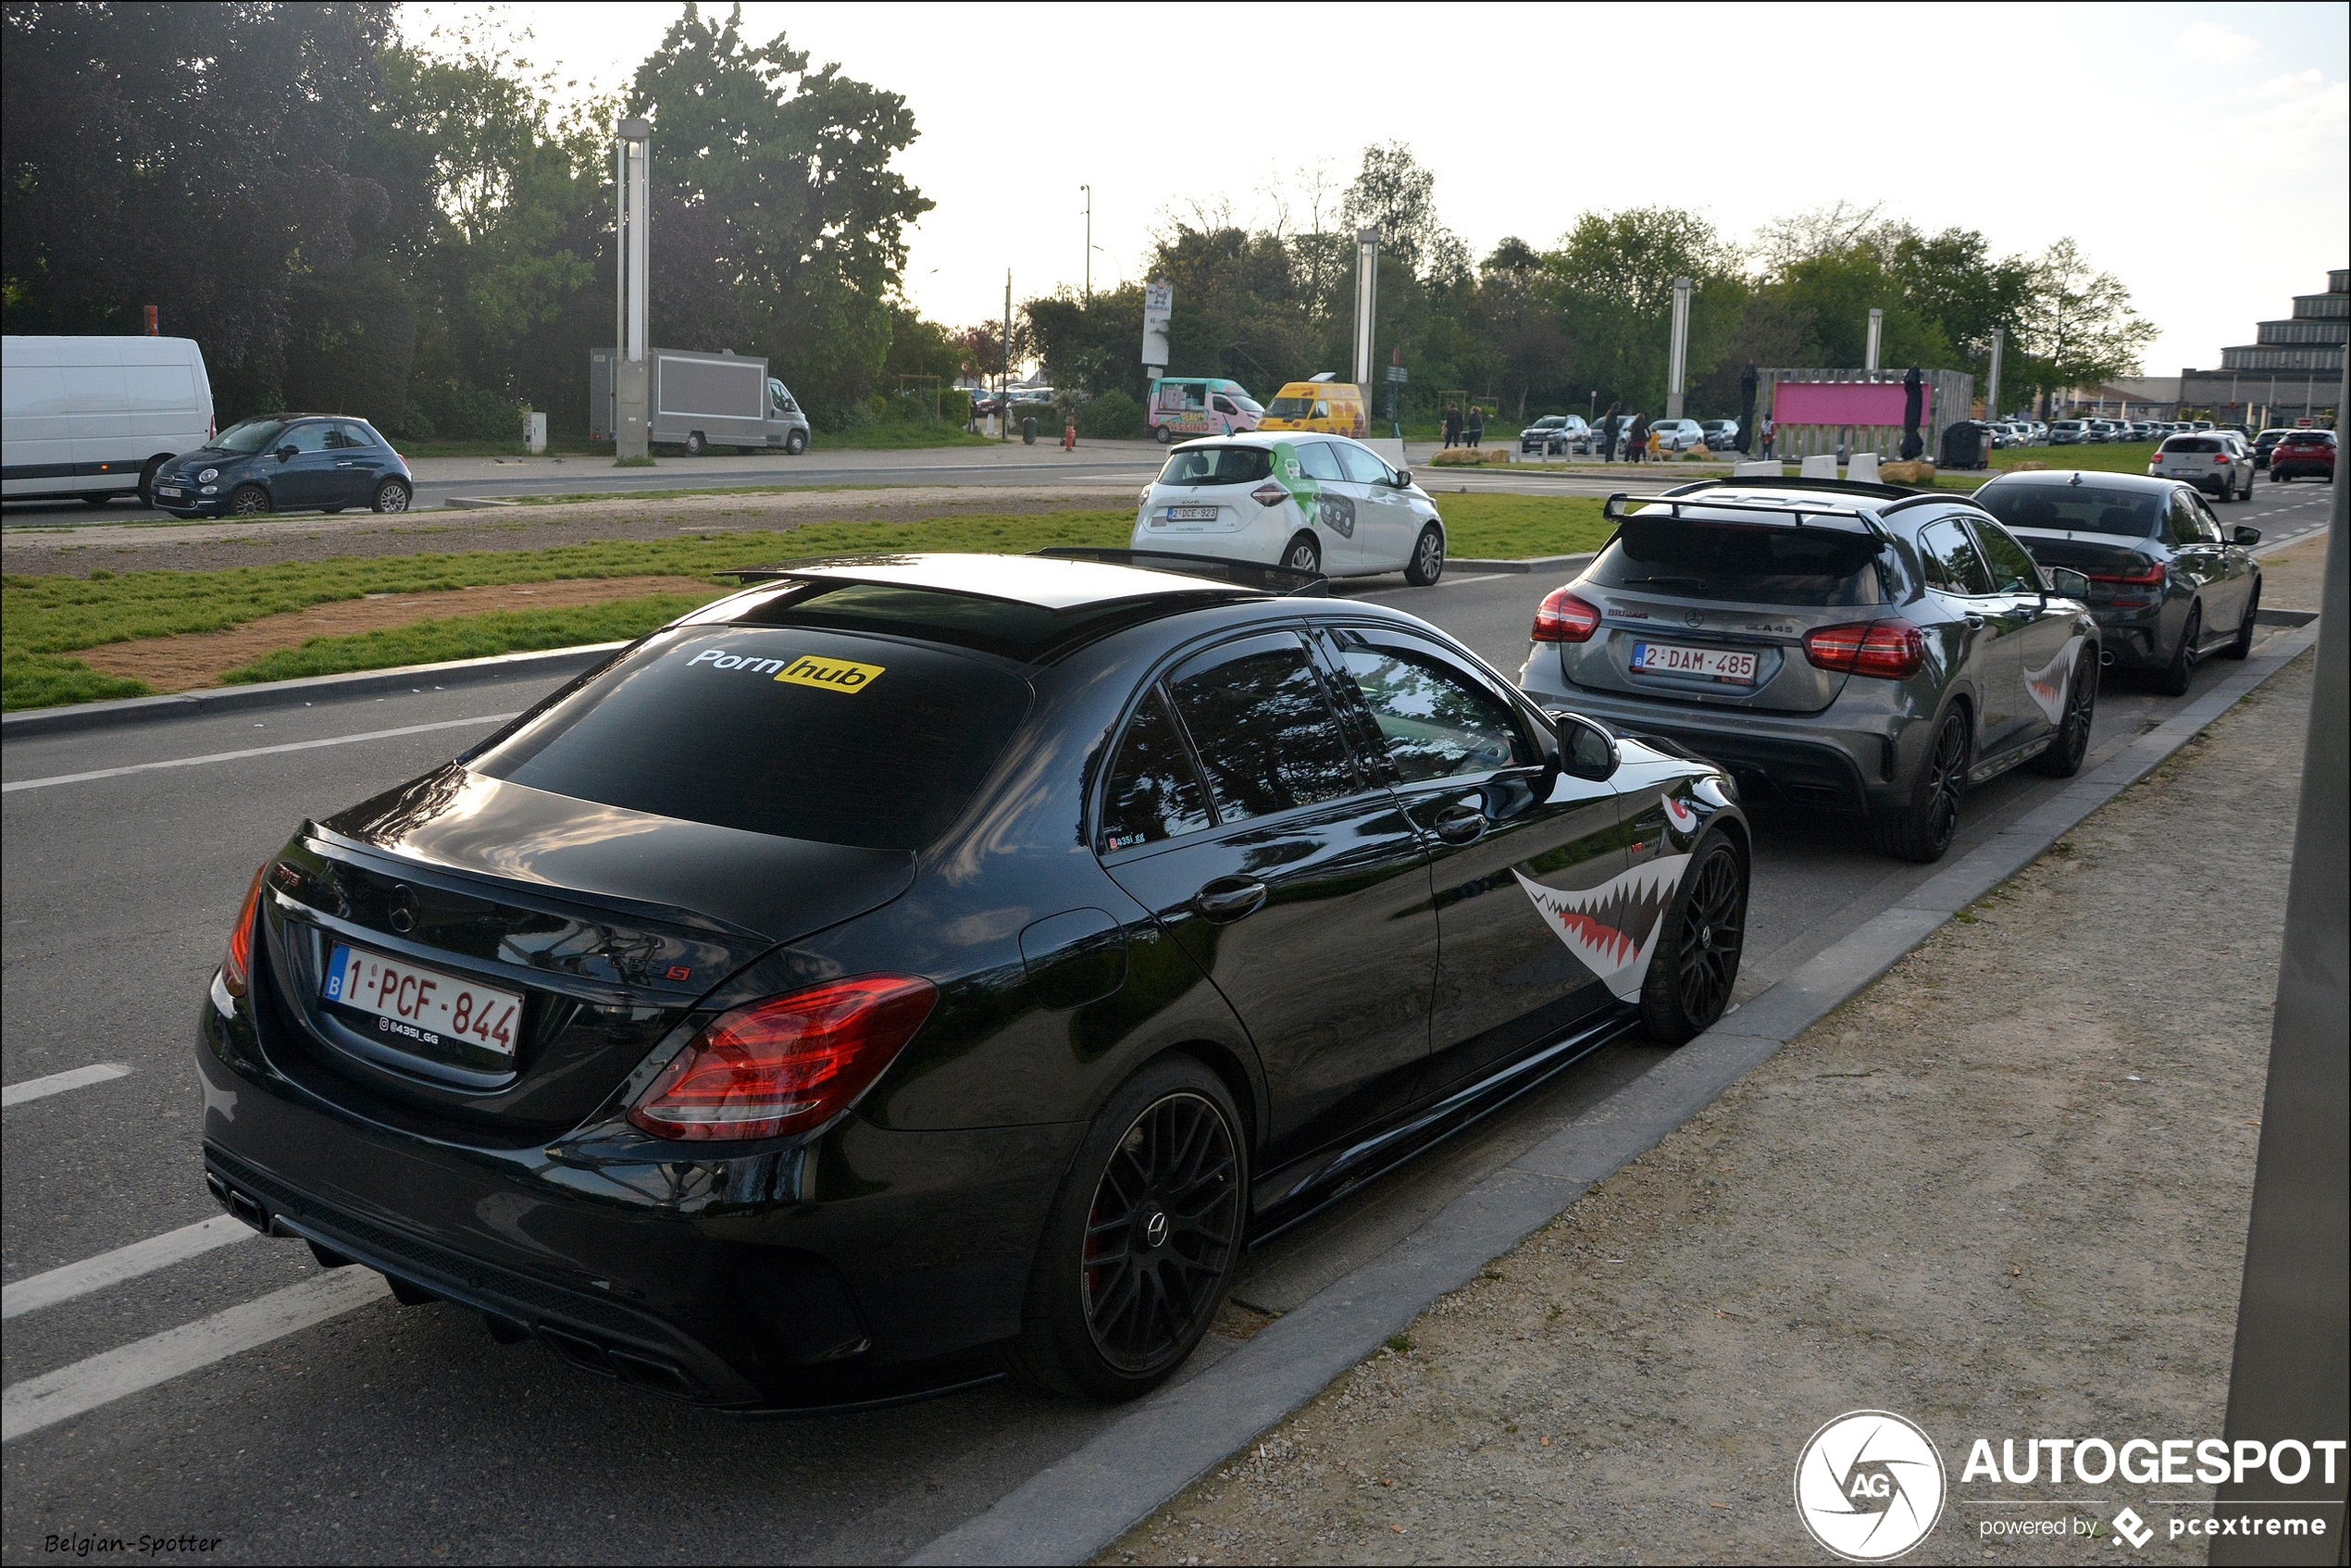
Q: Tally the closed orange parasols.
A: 0